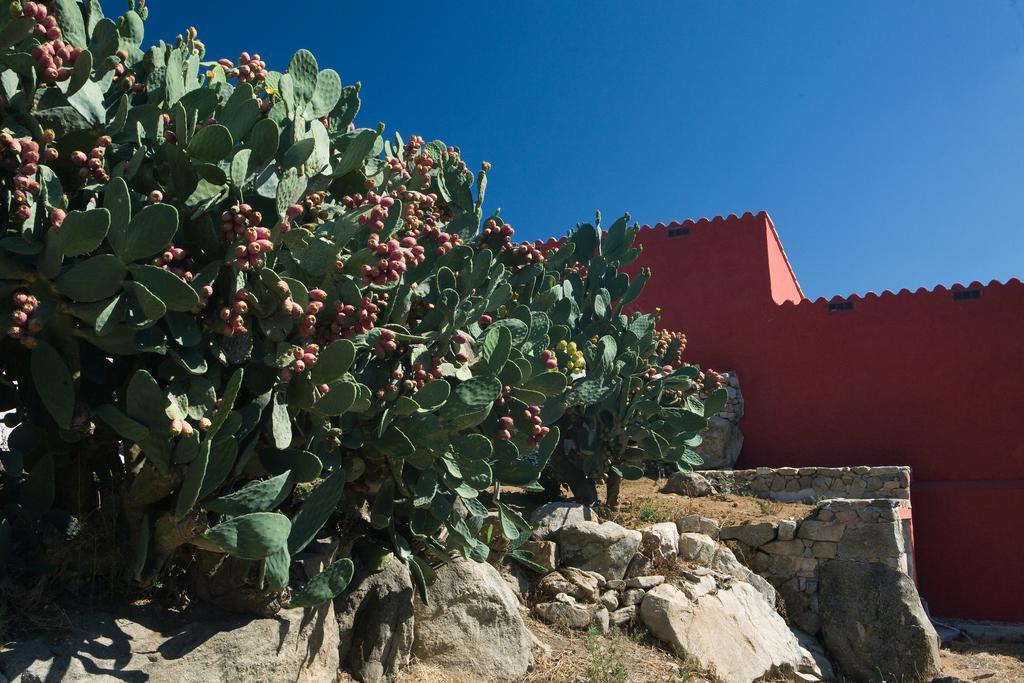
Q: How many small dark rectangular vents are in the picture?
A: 3